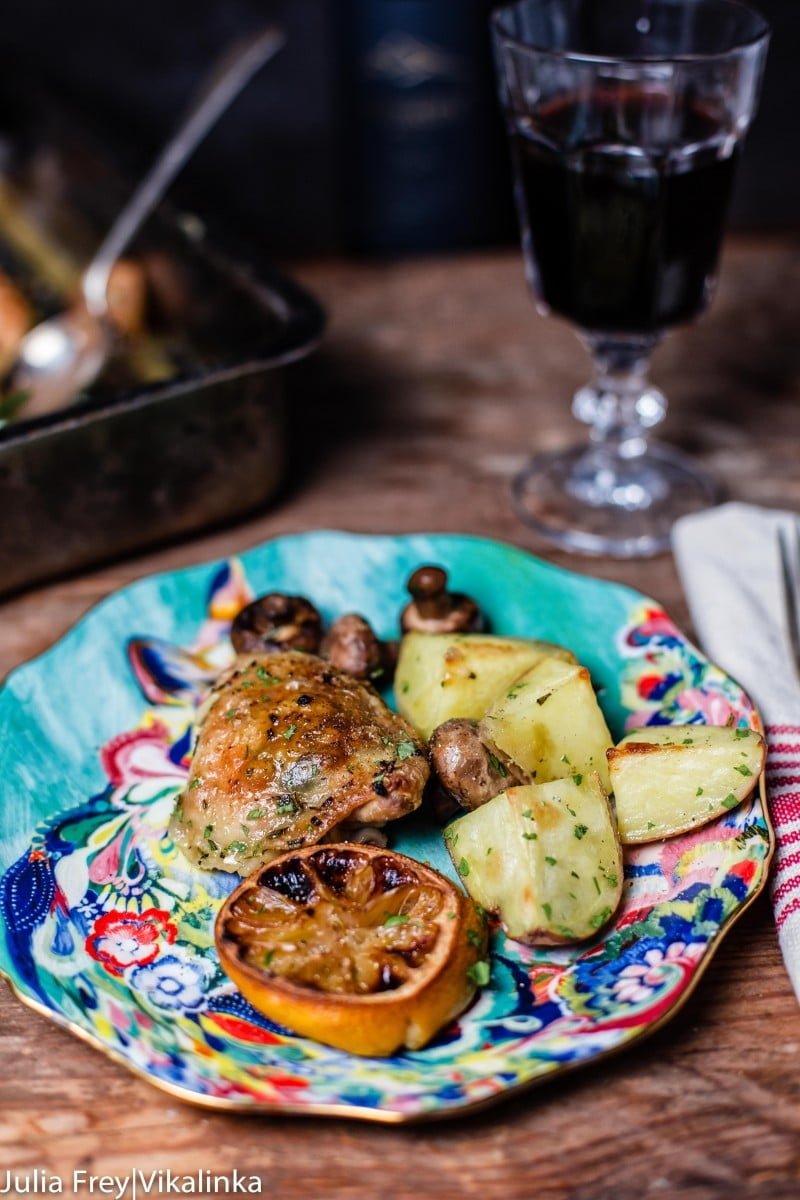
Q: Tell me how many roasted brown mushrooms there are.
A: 4